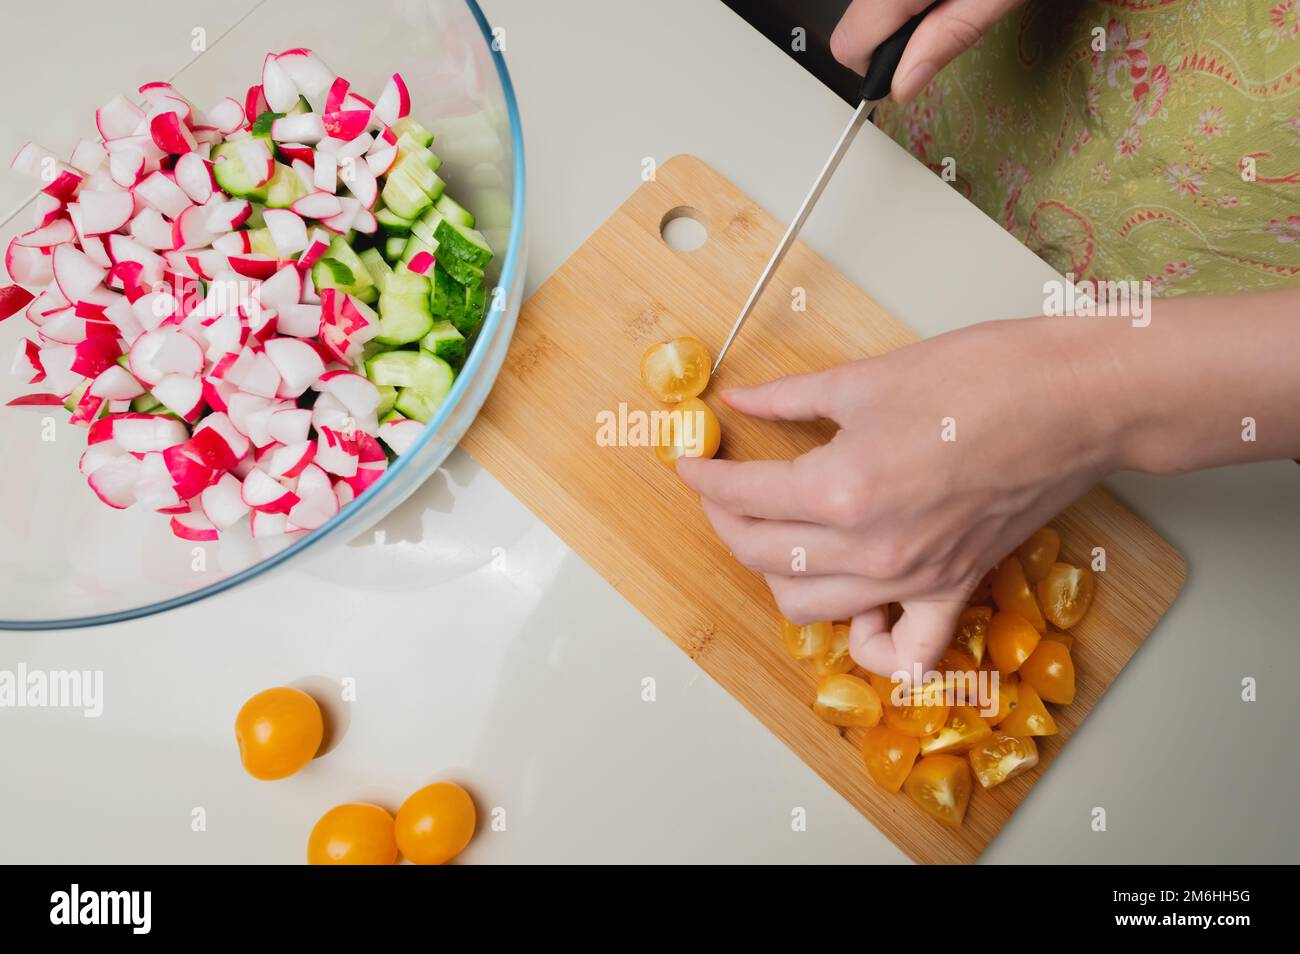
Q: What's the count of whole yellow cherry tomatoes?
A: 3